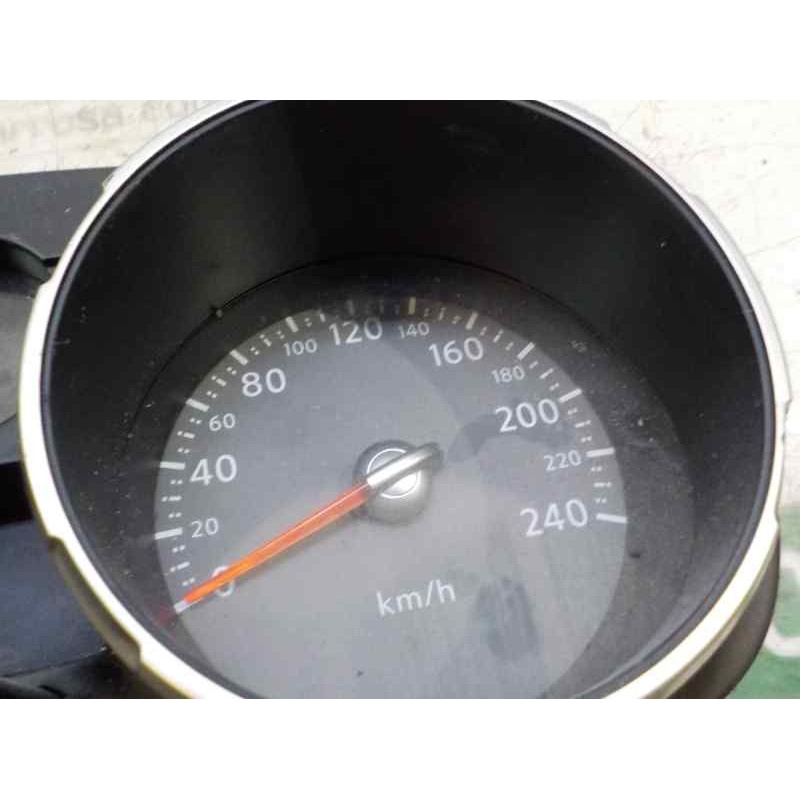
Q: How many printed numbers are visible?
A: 13